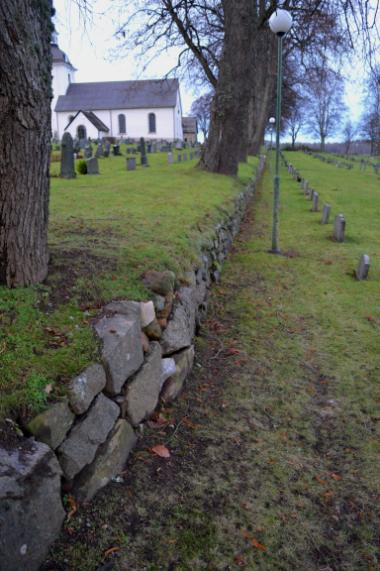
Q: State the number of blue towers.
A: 0